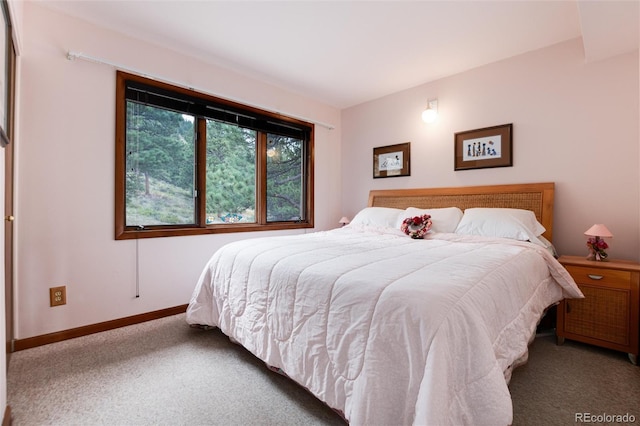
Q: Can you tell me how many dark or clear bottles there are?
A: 0